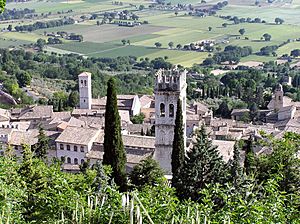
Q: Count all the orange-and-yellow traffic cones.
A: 0